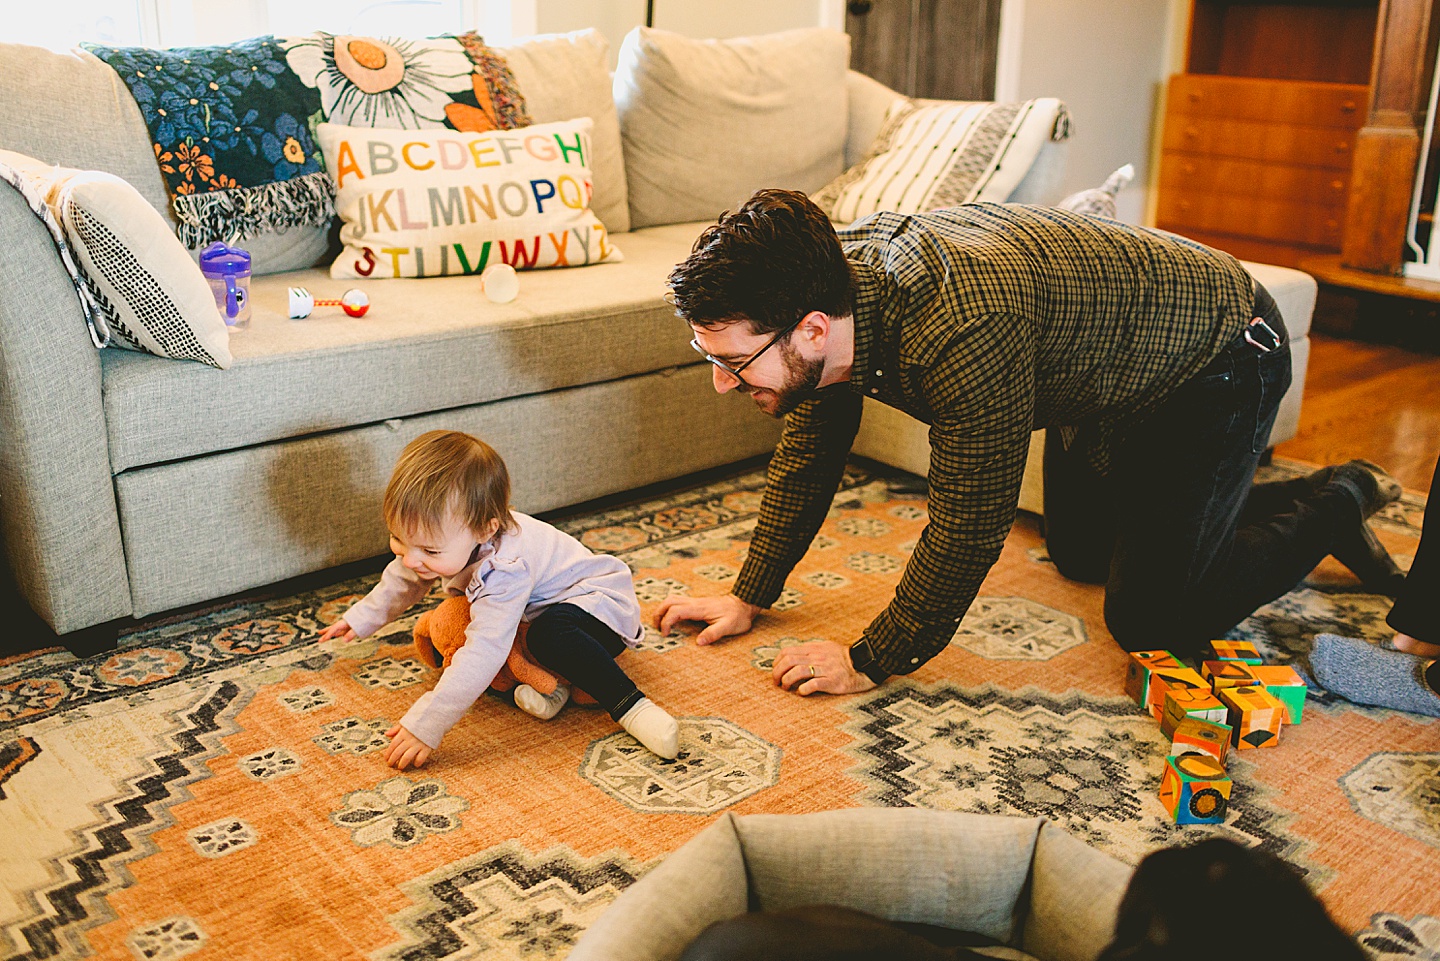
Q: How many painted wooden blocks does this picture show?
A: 9